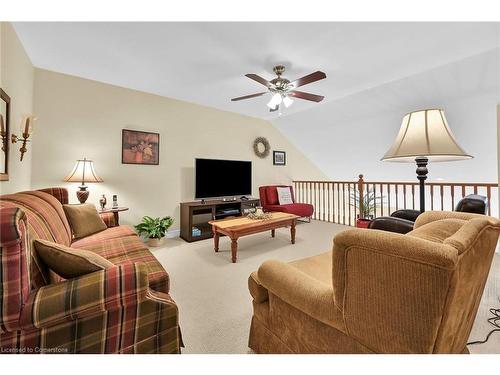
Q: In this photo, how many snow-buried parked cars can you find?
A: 0